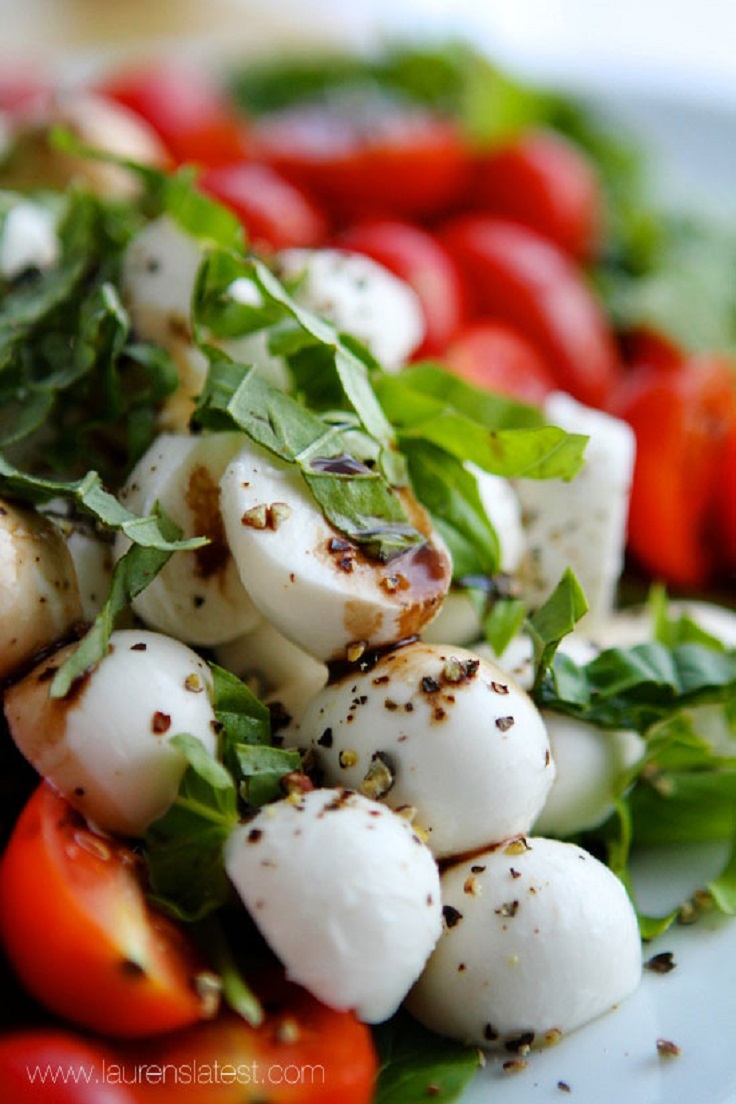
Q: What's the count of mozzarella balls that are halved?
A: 2